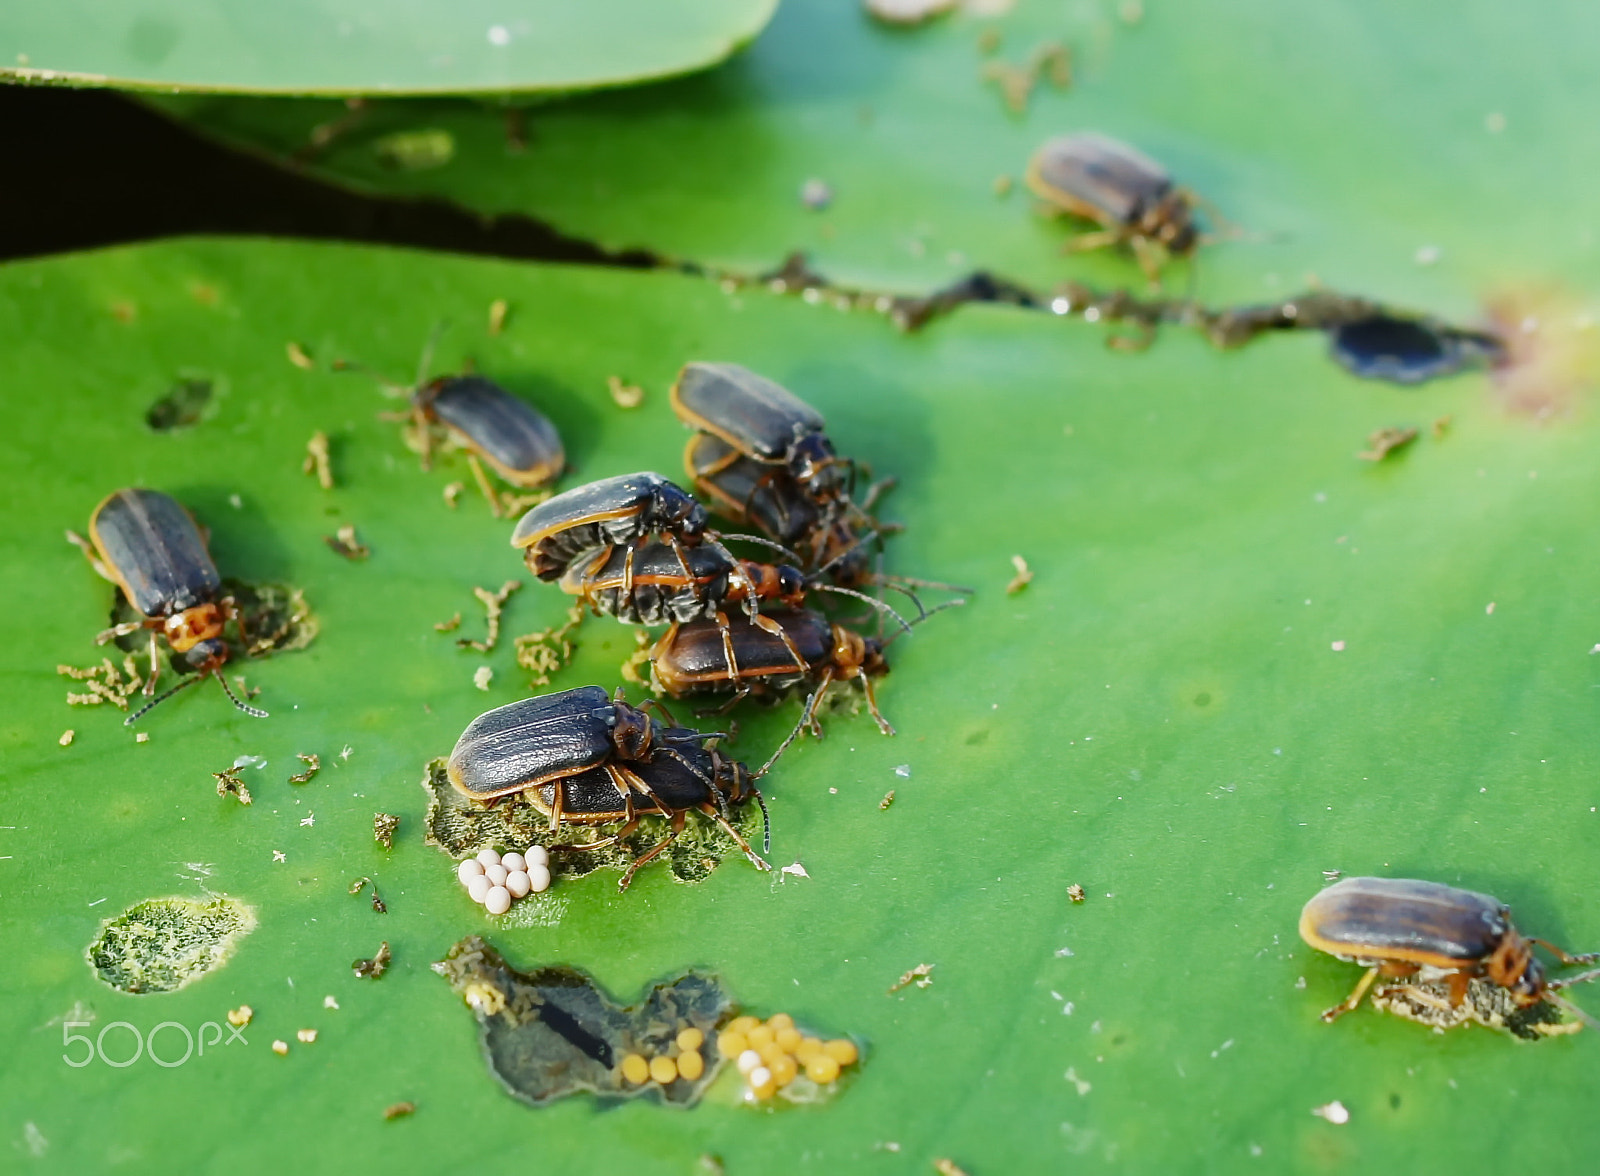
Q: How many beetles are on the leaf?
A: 11